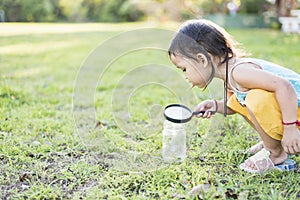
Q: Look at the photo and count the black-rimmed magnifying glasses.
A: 1